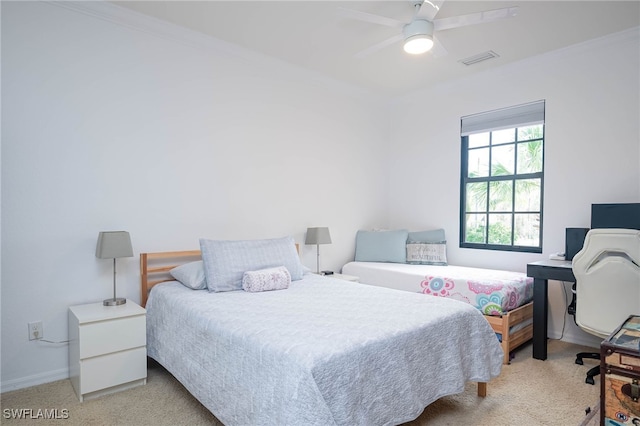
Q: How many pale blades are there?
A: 5